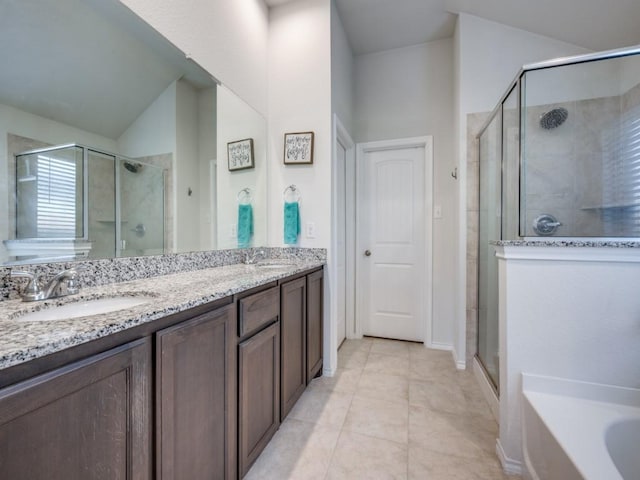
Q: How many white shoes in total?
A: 0